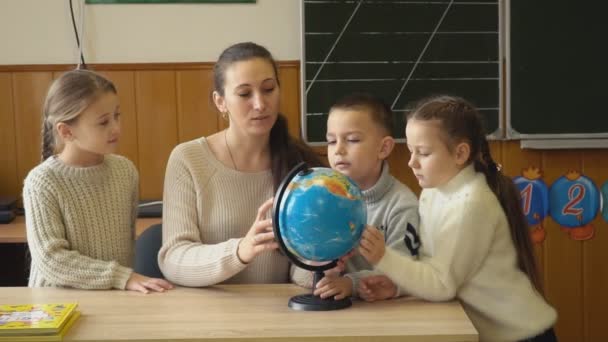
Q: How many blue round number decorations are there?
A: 2